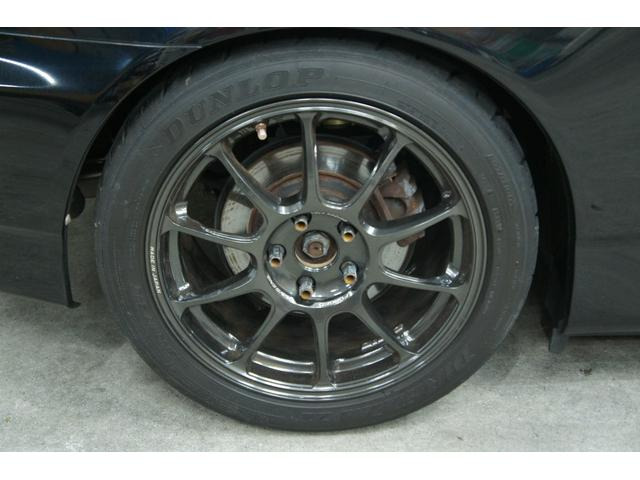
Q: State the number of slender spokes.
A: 10